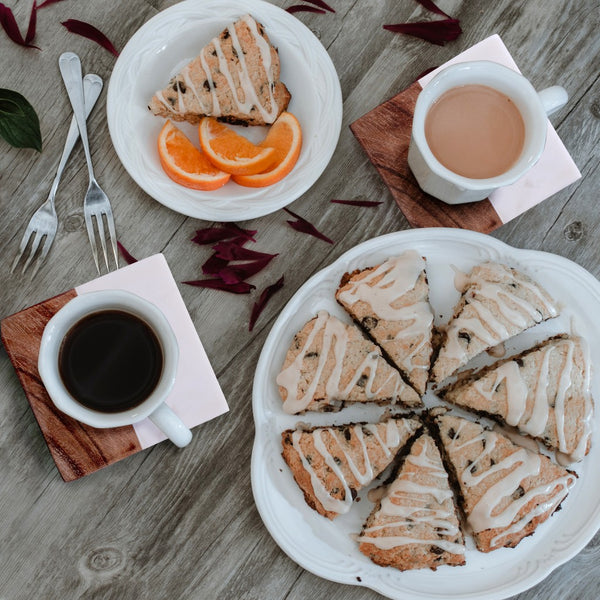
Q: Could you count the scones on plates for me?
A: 8